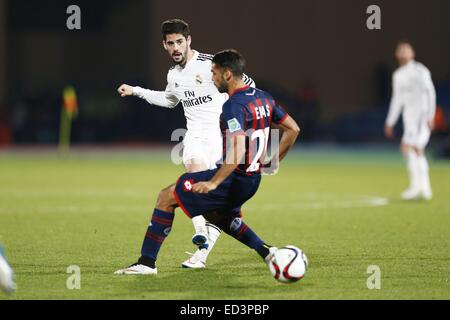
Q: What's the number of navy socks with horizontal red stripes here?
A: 2